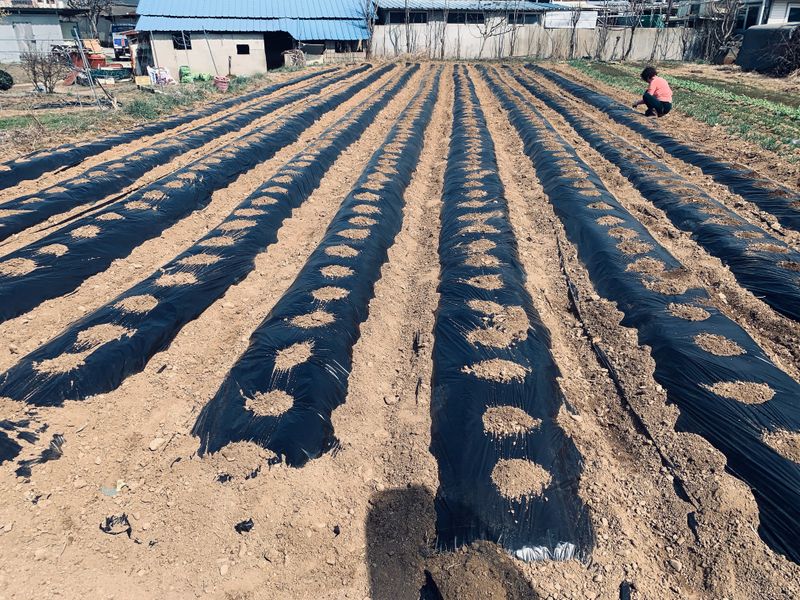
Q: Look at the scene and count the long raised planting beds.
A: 9